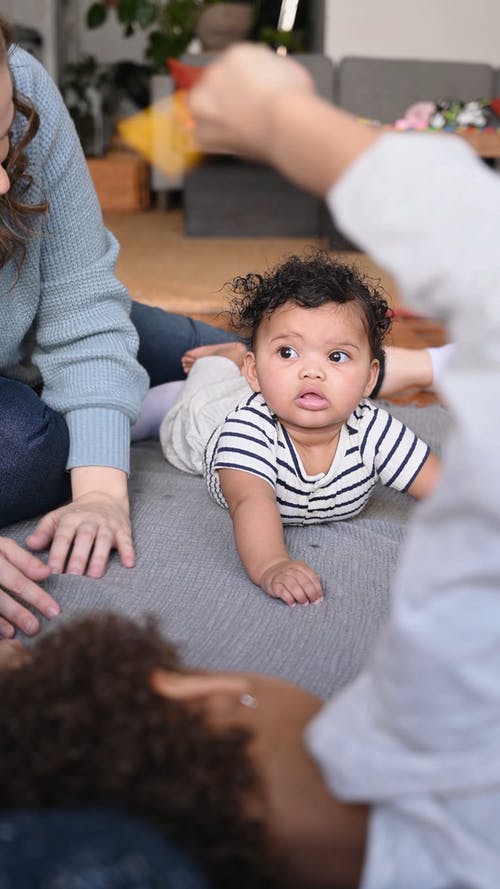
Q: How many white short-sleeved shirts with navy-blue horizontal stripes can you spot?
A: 1